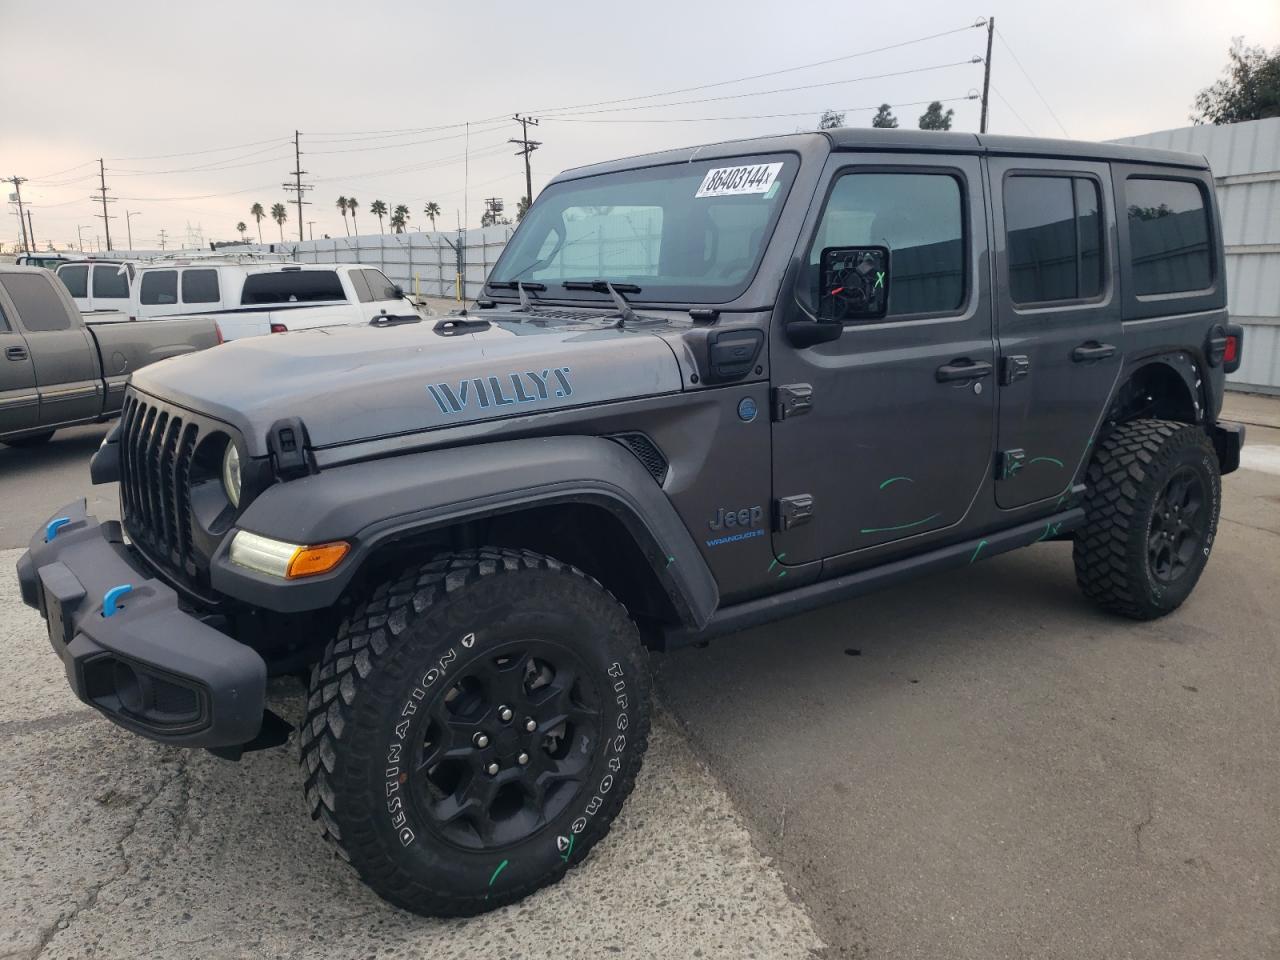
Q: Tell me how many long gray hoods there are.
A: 1